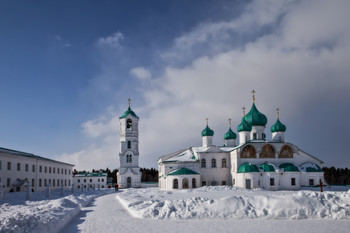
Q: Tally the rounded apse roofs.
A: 4